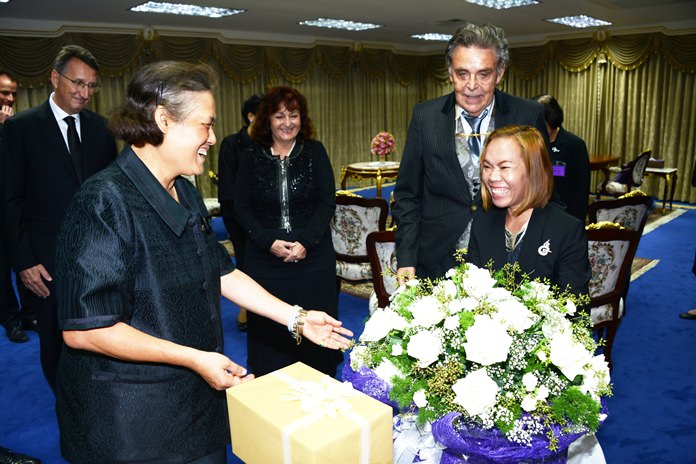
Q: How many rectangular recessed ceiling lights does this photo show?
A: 5